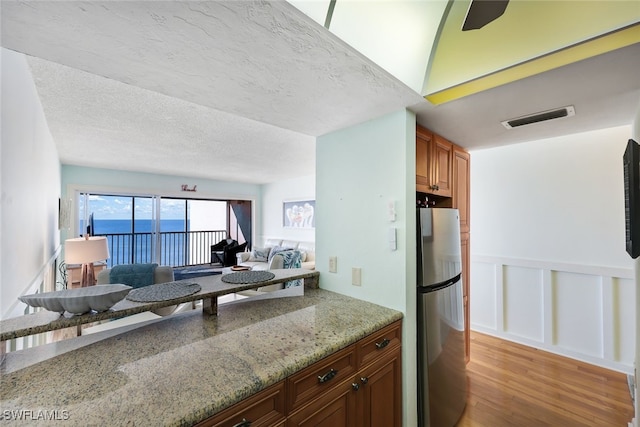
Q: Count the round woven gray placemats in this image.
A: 2